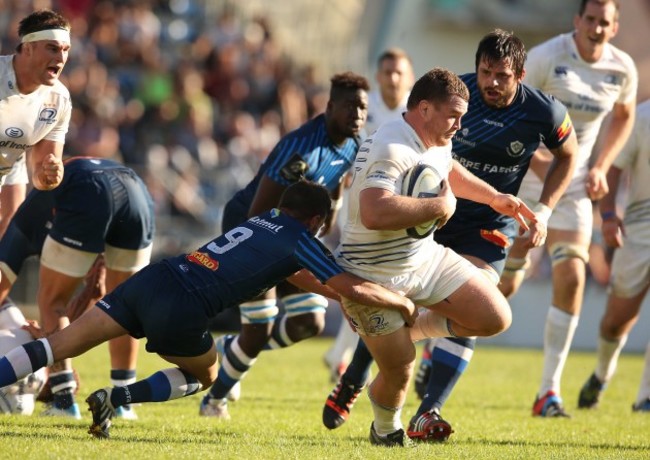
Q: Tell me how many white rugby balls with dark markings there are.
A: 1